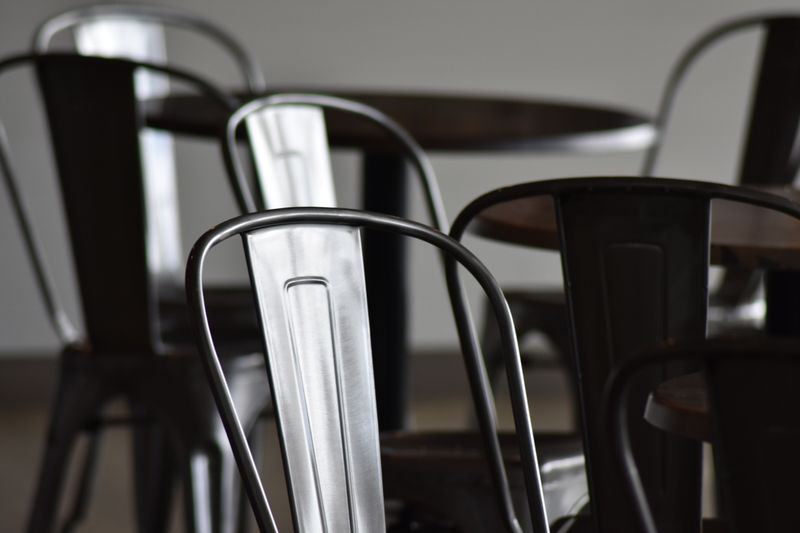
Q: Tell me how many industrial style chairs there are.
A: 7